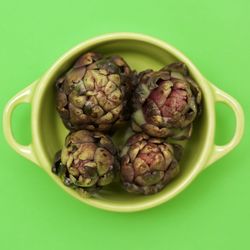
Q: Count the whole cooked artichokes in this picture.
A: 4